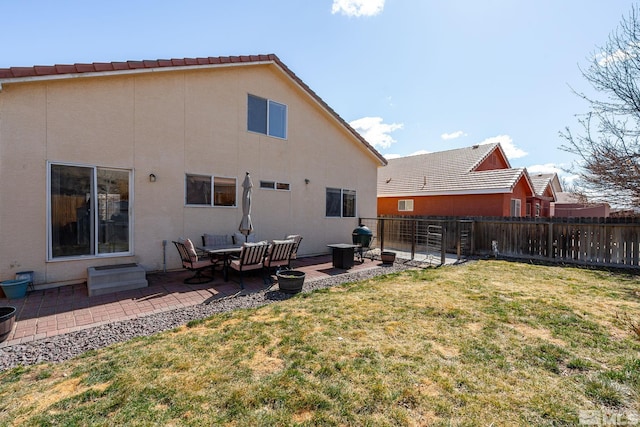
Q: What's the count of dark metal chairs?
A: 6